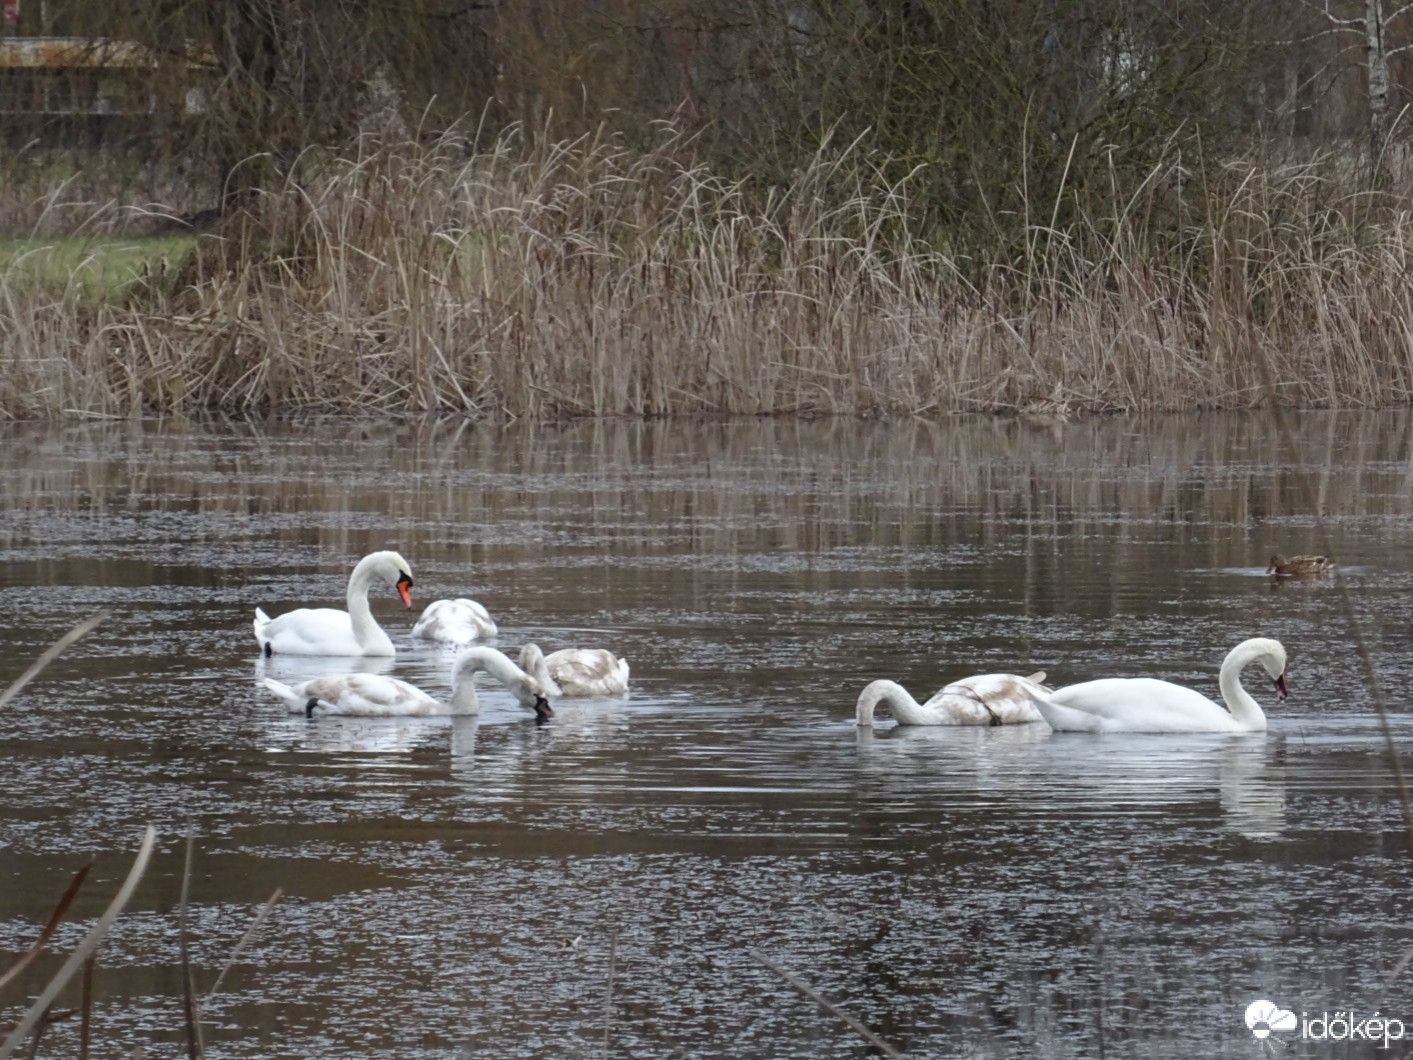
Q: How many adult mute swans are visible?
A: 2